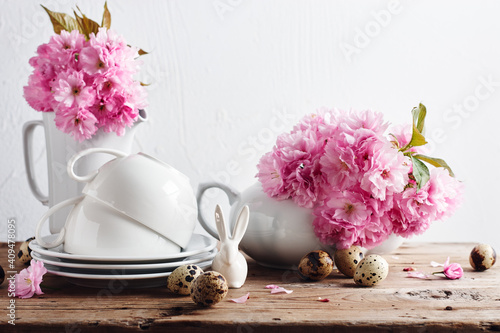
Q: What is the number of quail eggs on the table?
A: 7